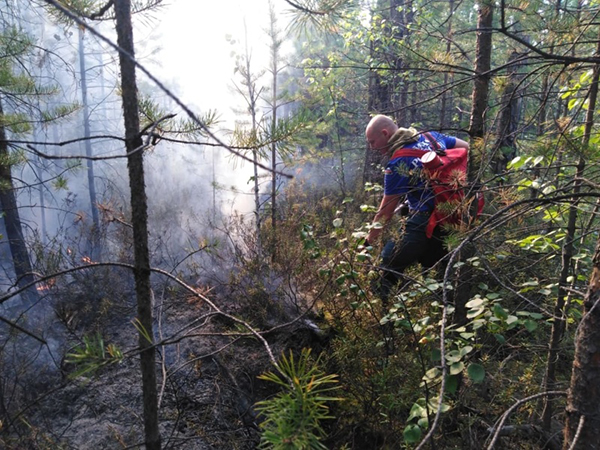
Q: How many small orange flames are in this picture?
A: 3